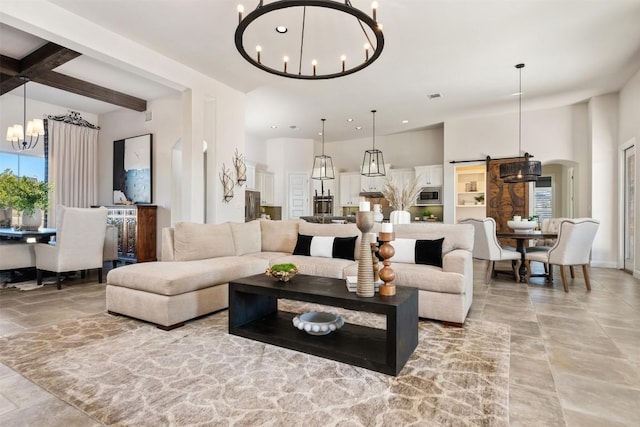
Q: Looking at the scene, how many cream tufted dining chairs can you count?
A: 3